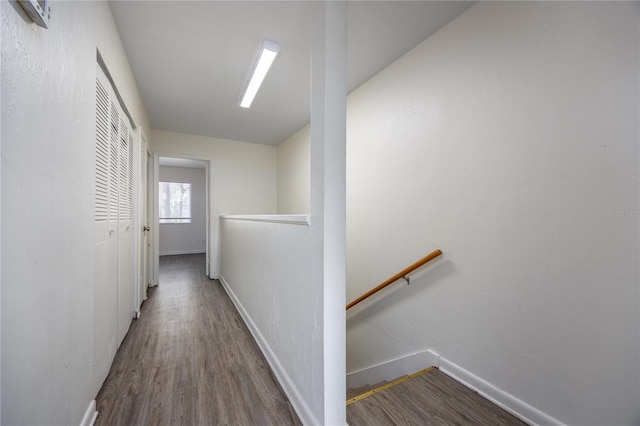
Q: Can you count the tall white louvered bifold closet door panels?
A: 4